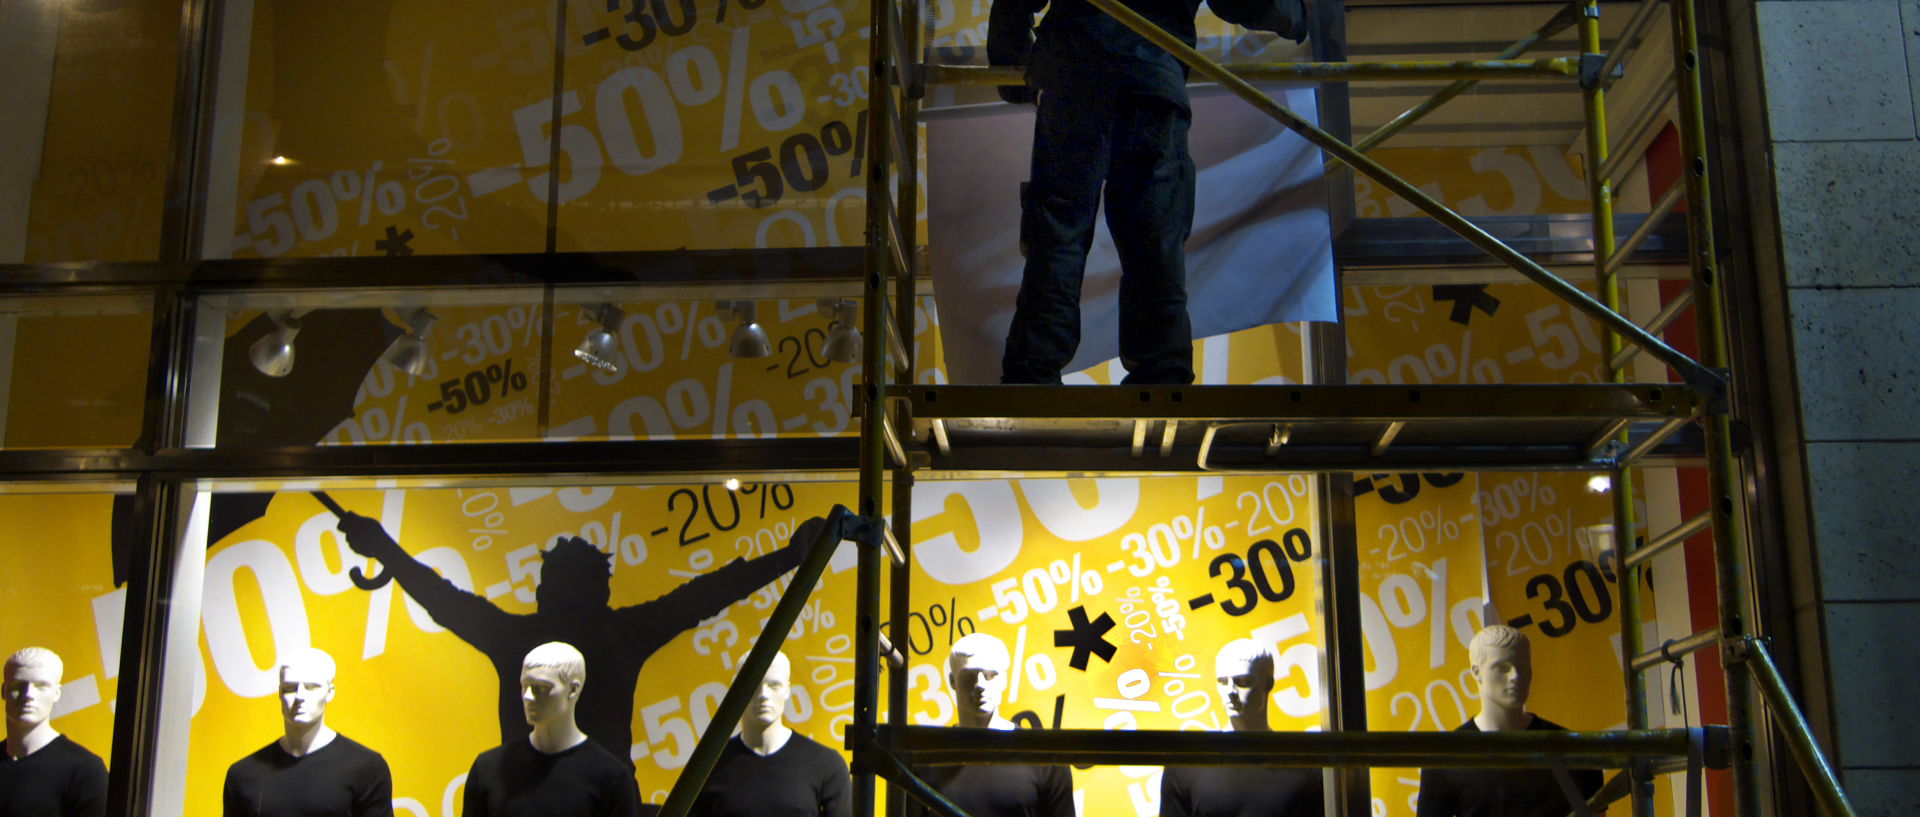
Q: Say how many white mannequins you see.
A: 7